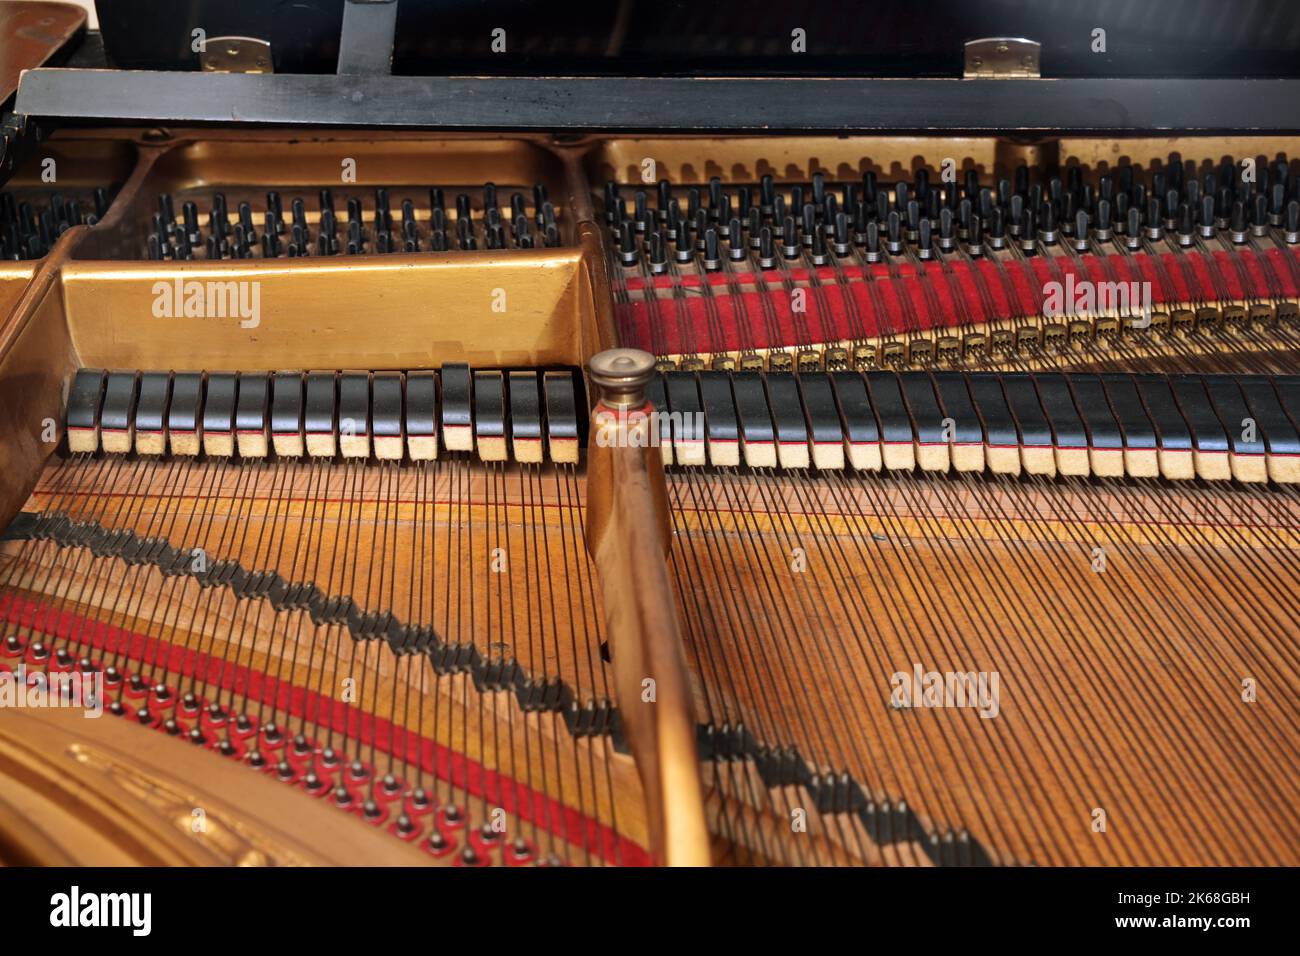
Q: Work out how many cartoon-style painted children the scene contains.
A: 0